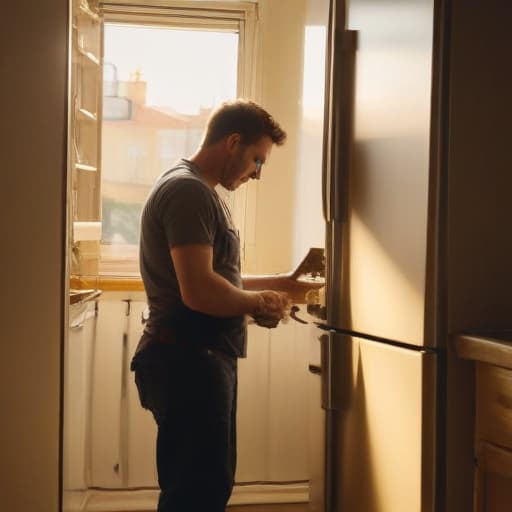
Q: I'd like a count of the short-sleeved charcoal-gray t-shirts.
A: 1